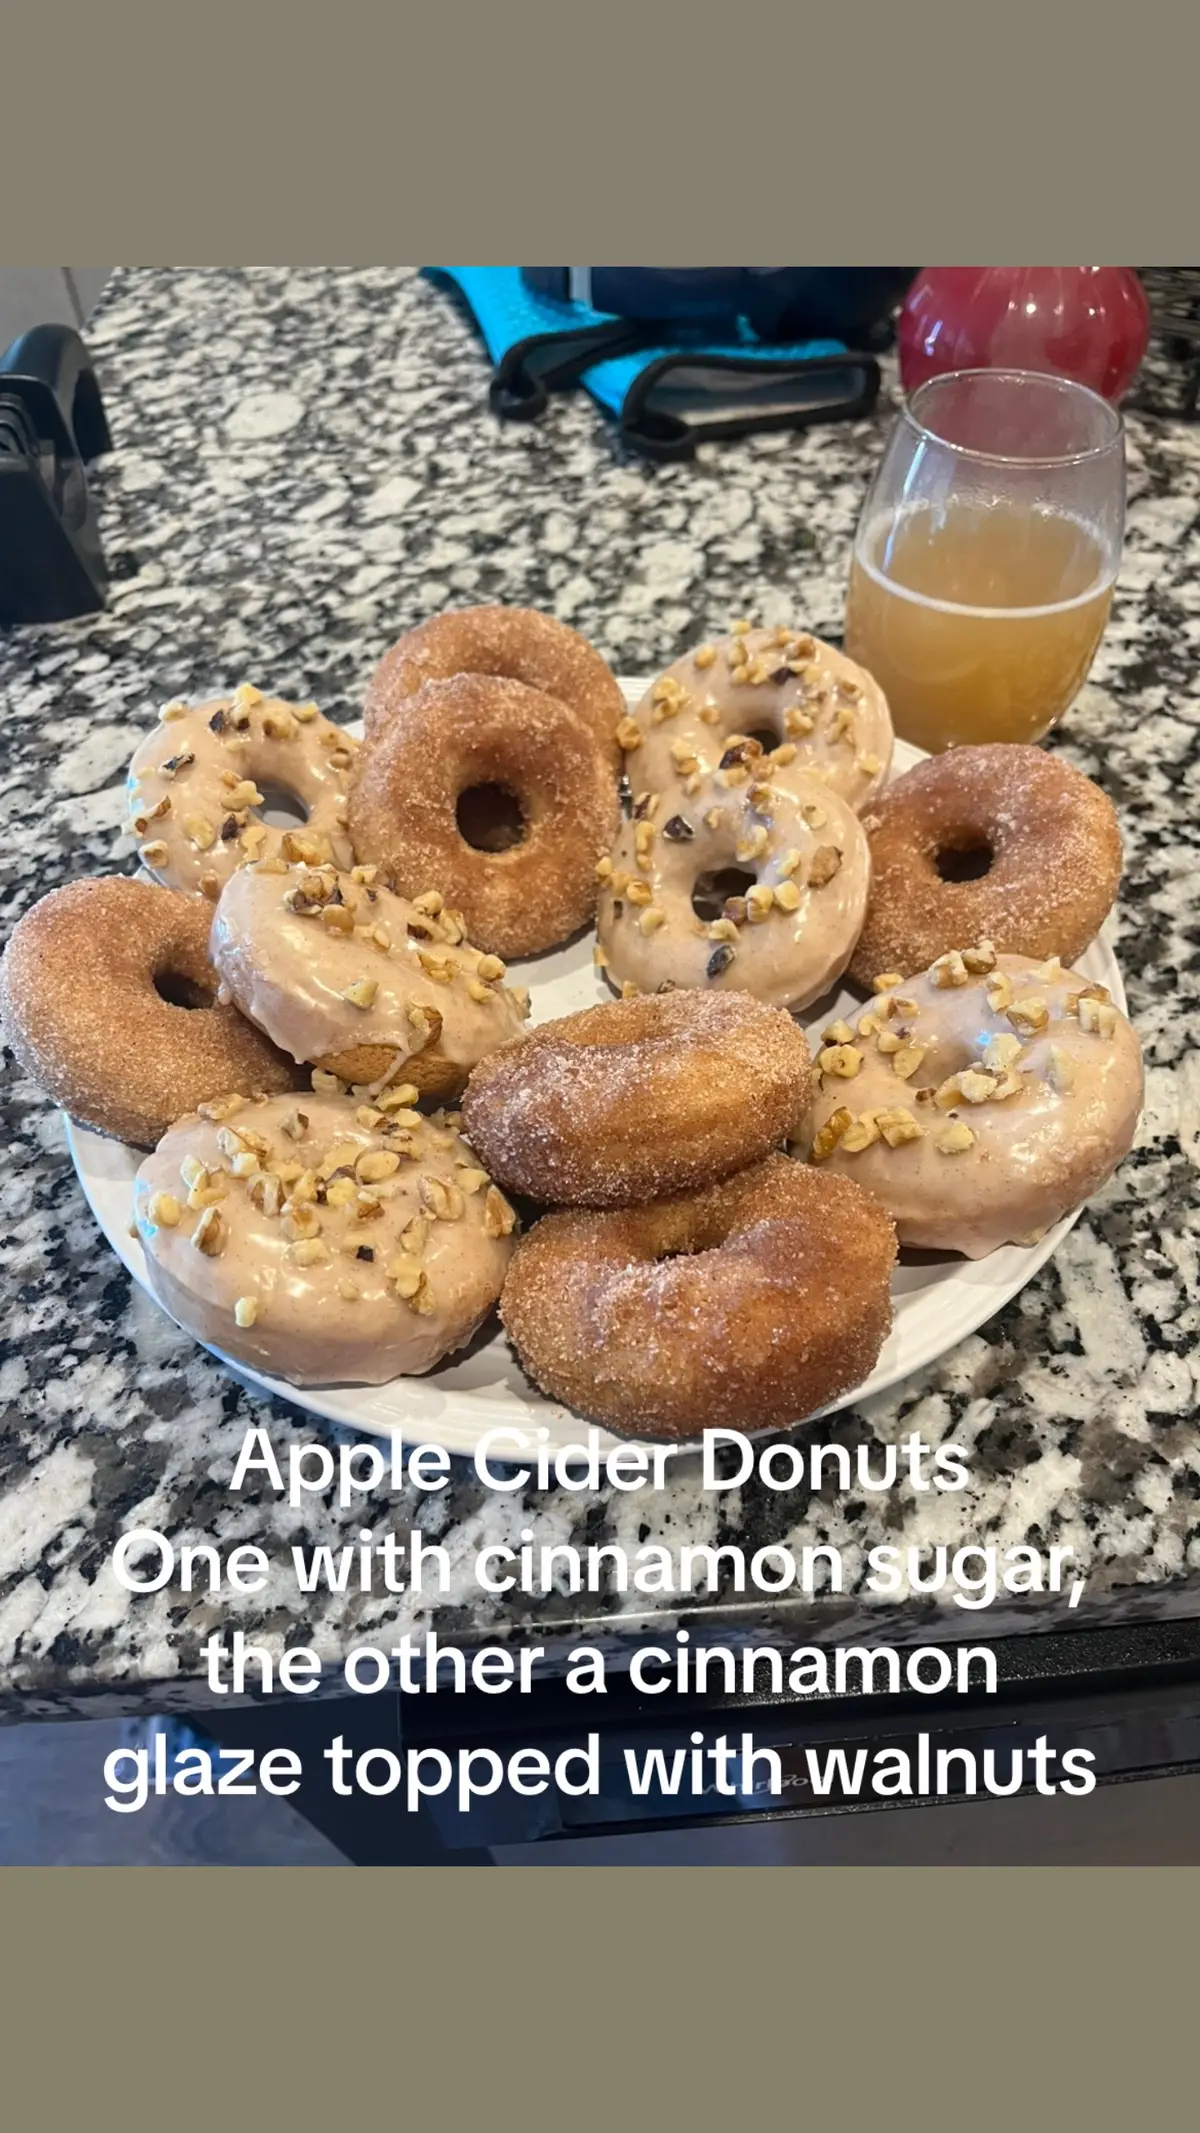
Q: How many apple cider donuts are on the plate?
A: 12